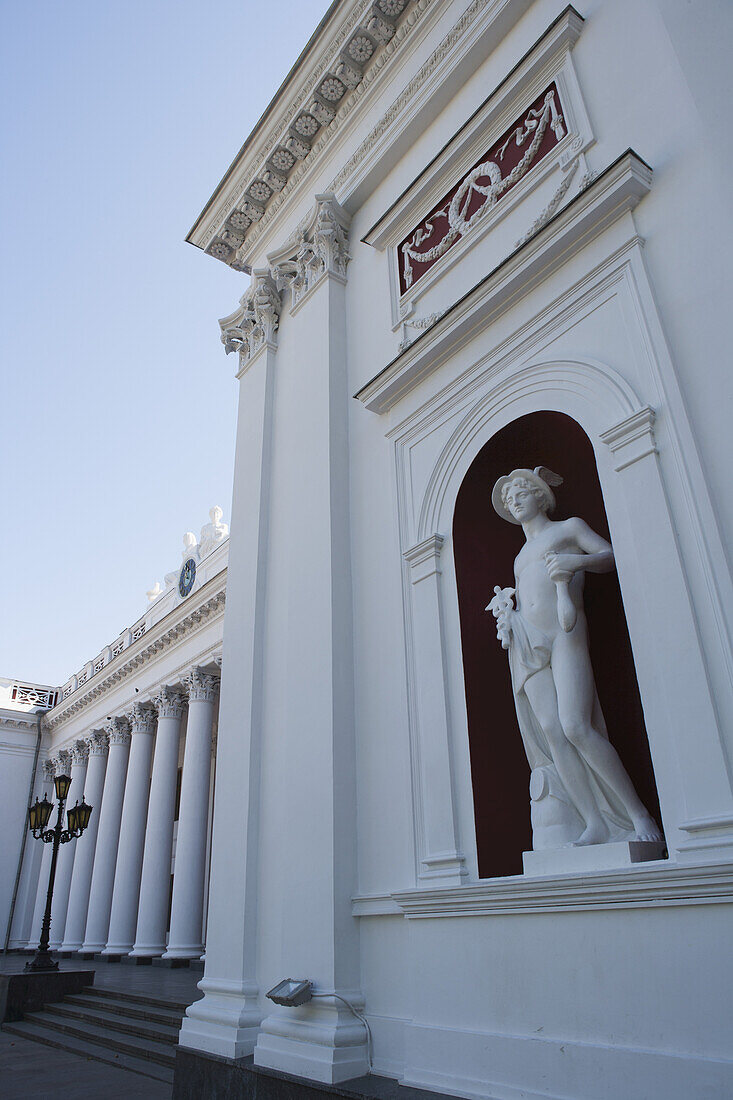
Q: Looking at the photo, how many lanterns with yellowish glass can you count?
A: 5